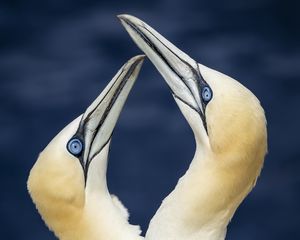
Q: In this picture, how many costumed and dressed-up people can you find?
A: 0